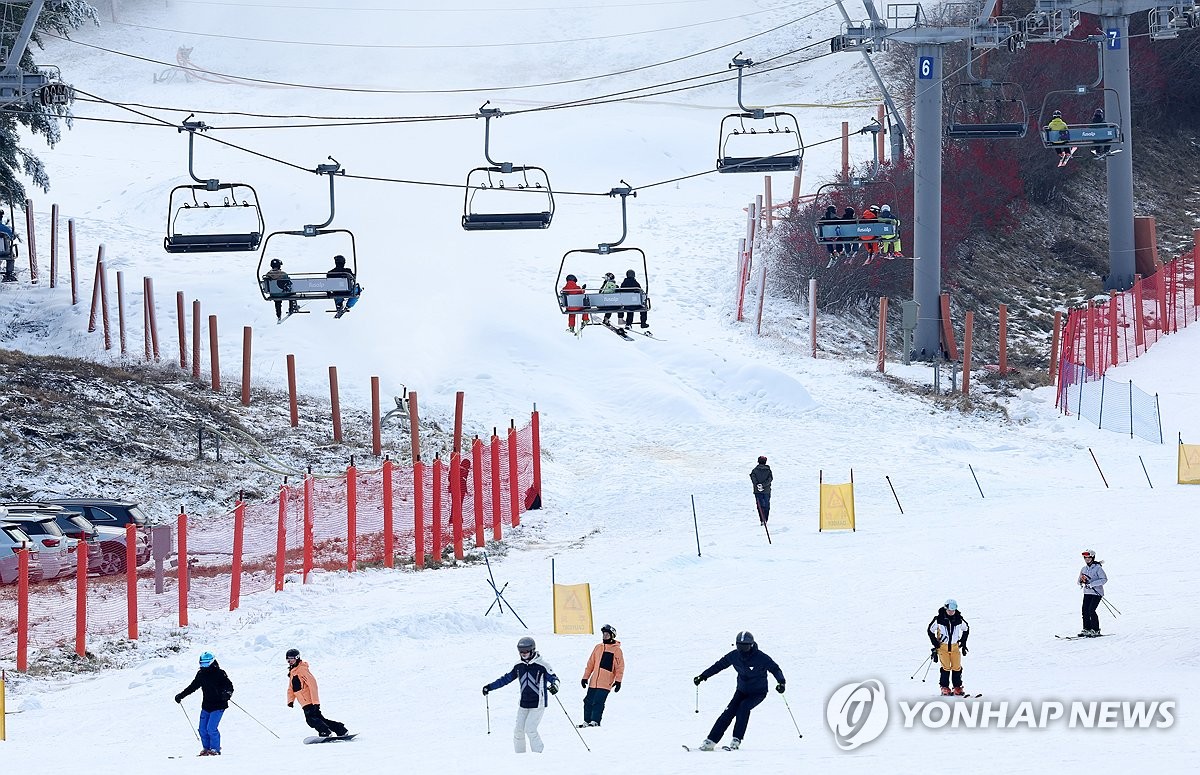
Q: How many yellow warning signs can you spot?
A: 3